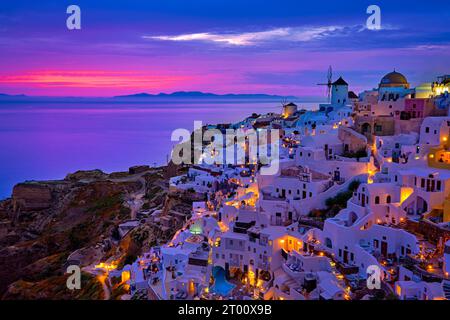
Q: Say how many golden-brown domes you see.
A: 1